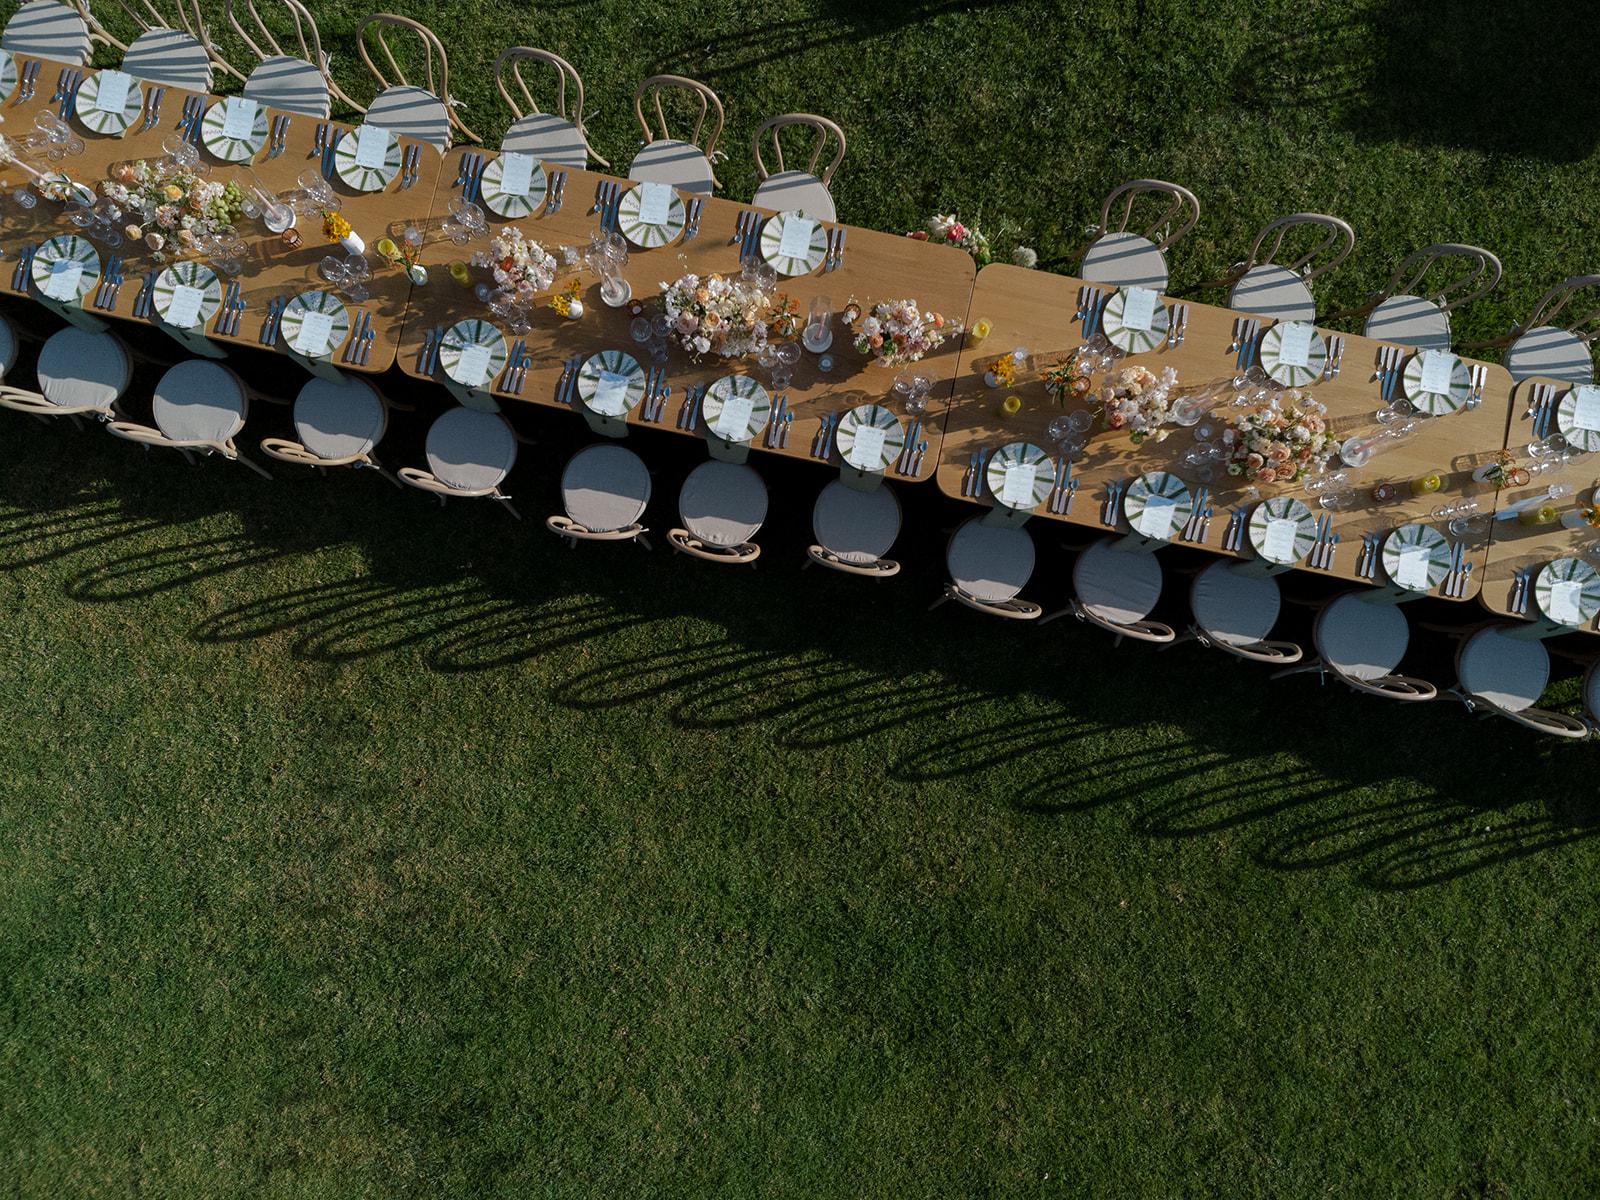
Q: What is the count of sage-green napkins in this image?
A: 12